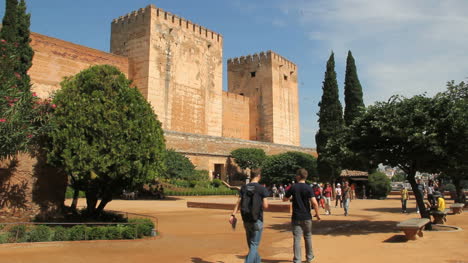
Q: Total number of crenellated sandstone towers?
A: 2